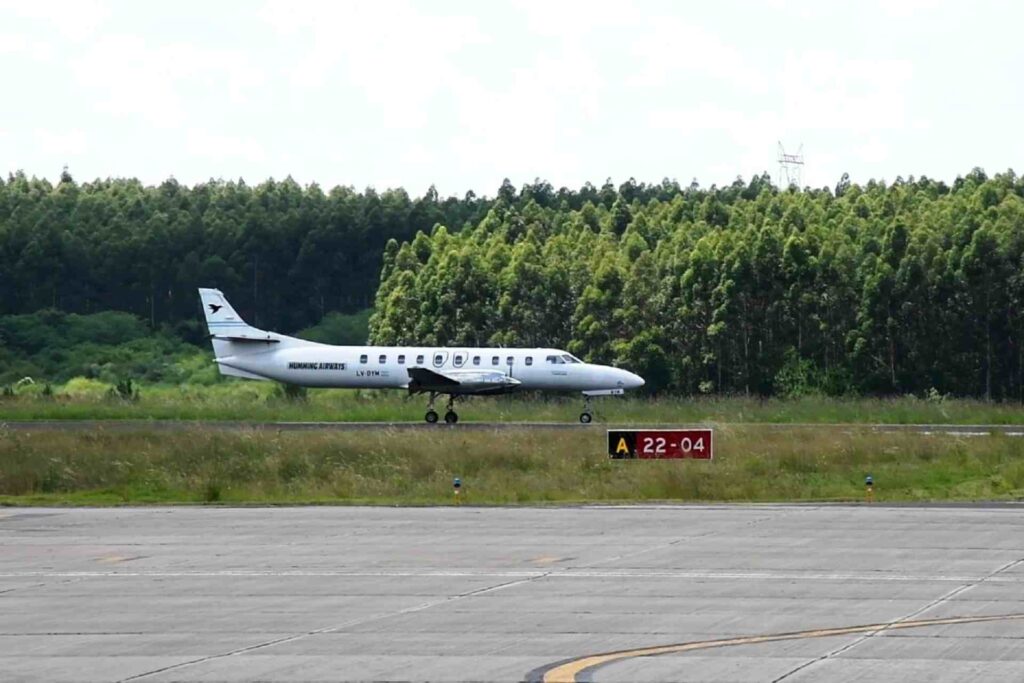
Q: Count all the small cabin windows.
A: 10